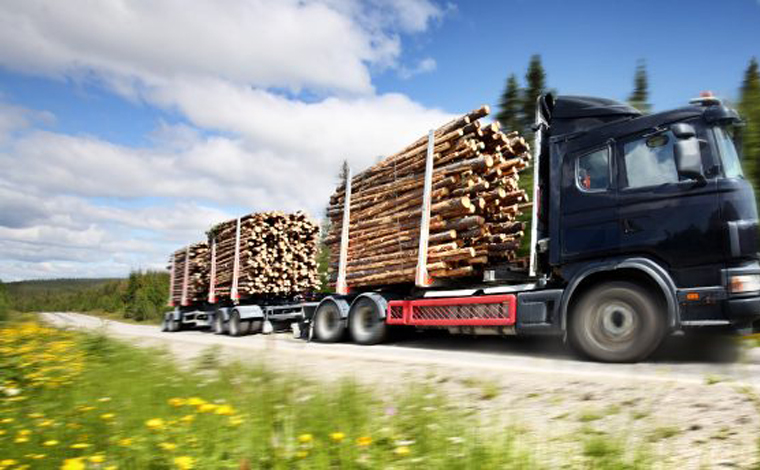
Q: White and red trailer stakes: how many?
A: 6